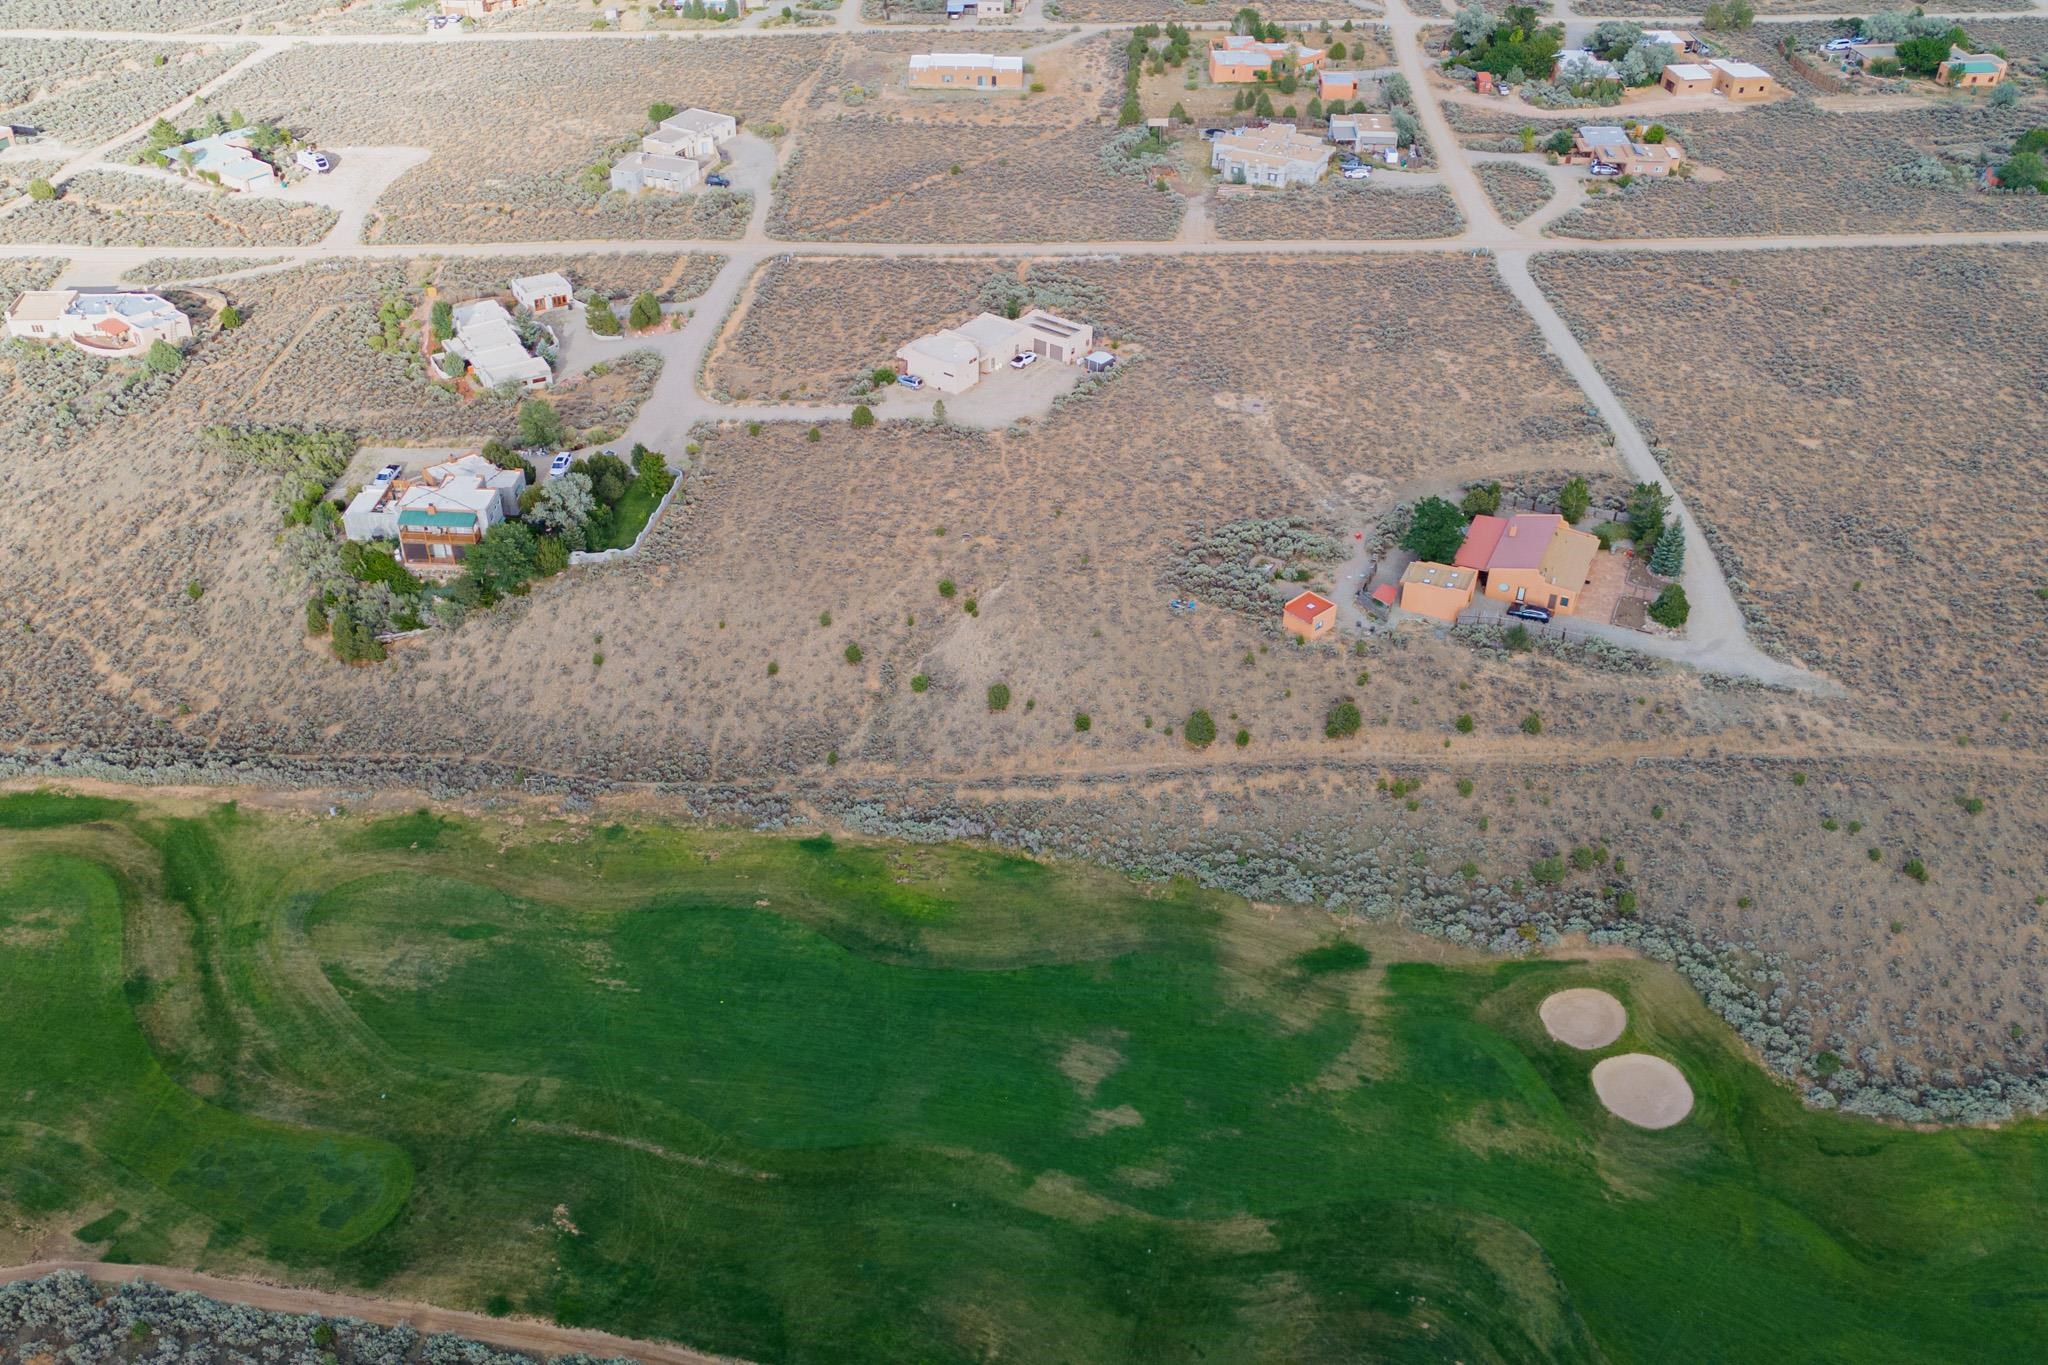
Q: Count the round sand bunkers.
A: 2